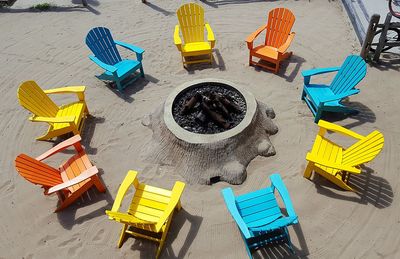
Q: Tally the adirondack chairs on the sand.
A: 9